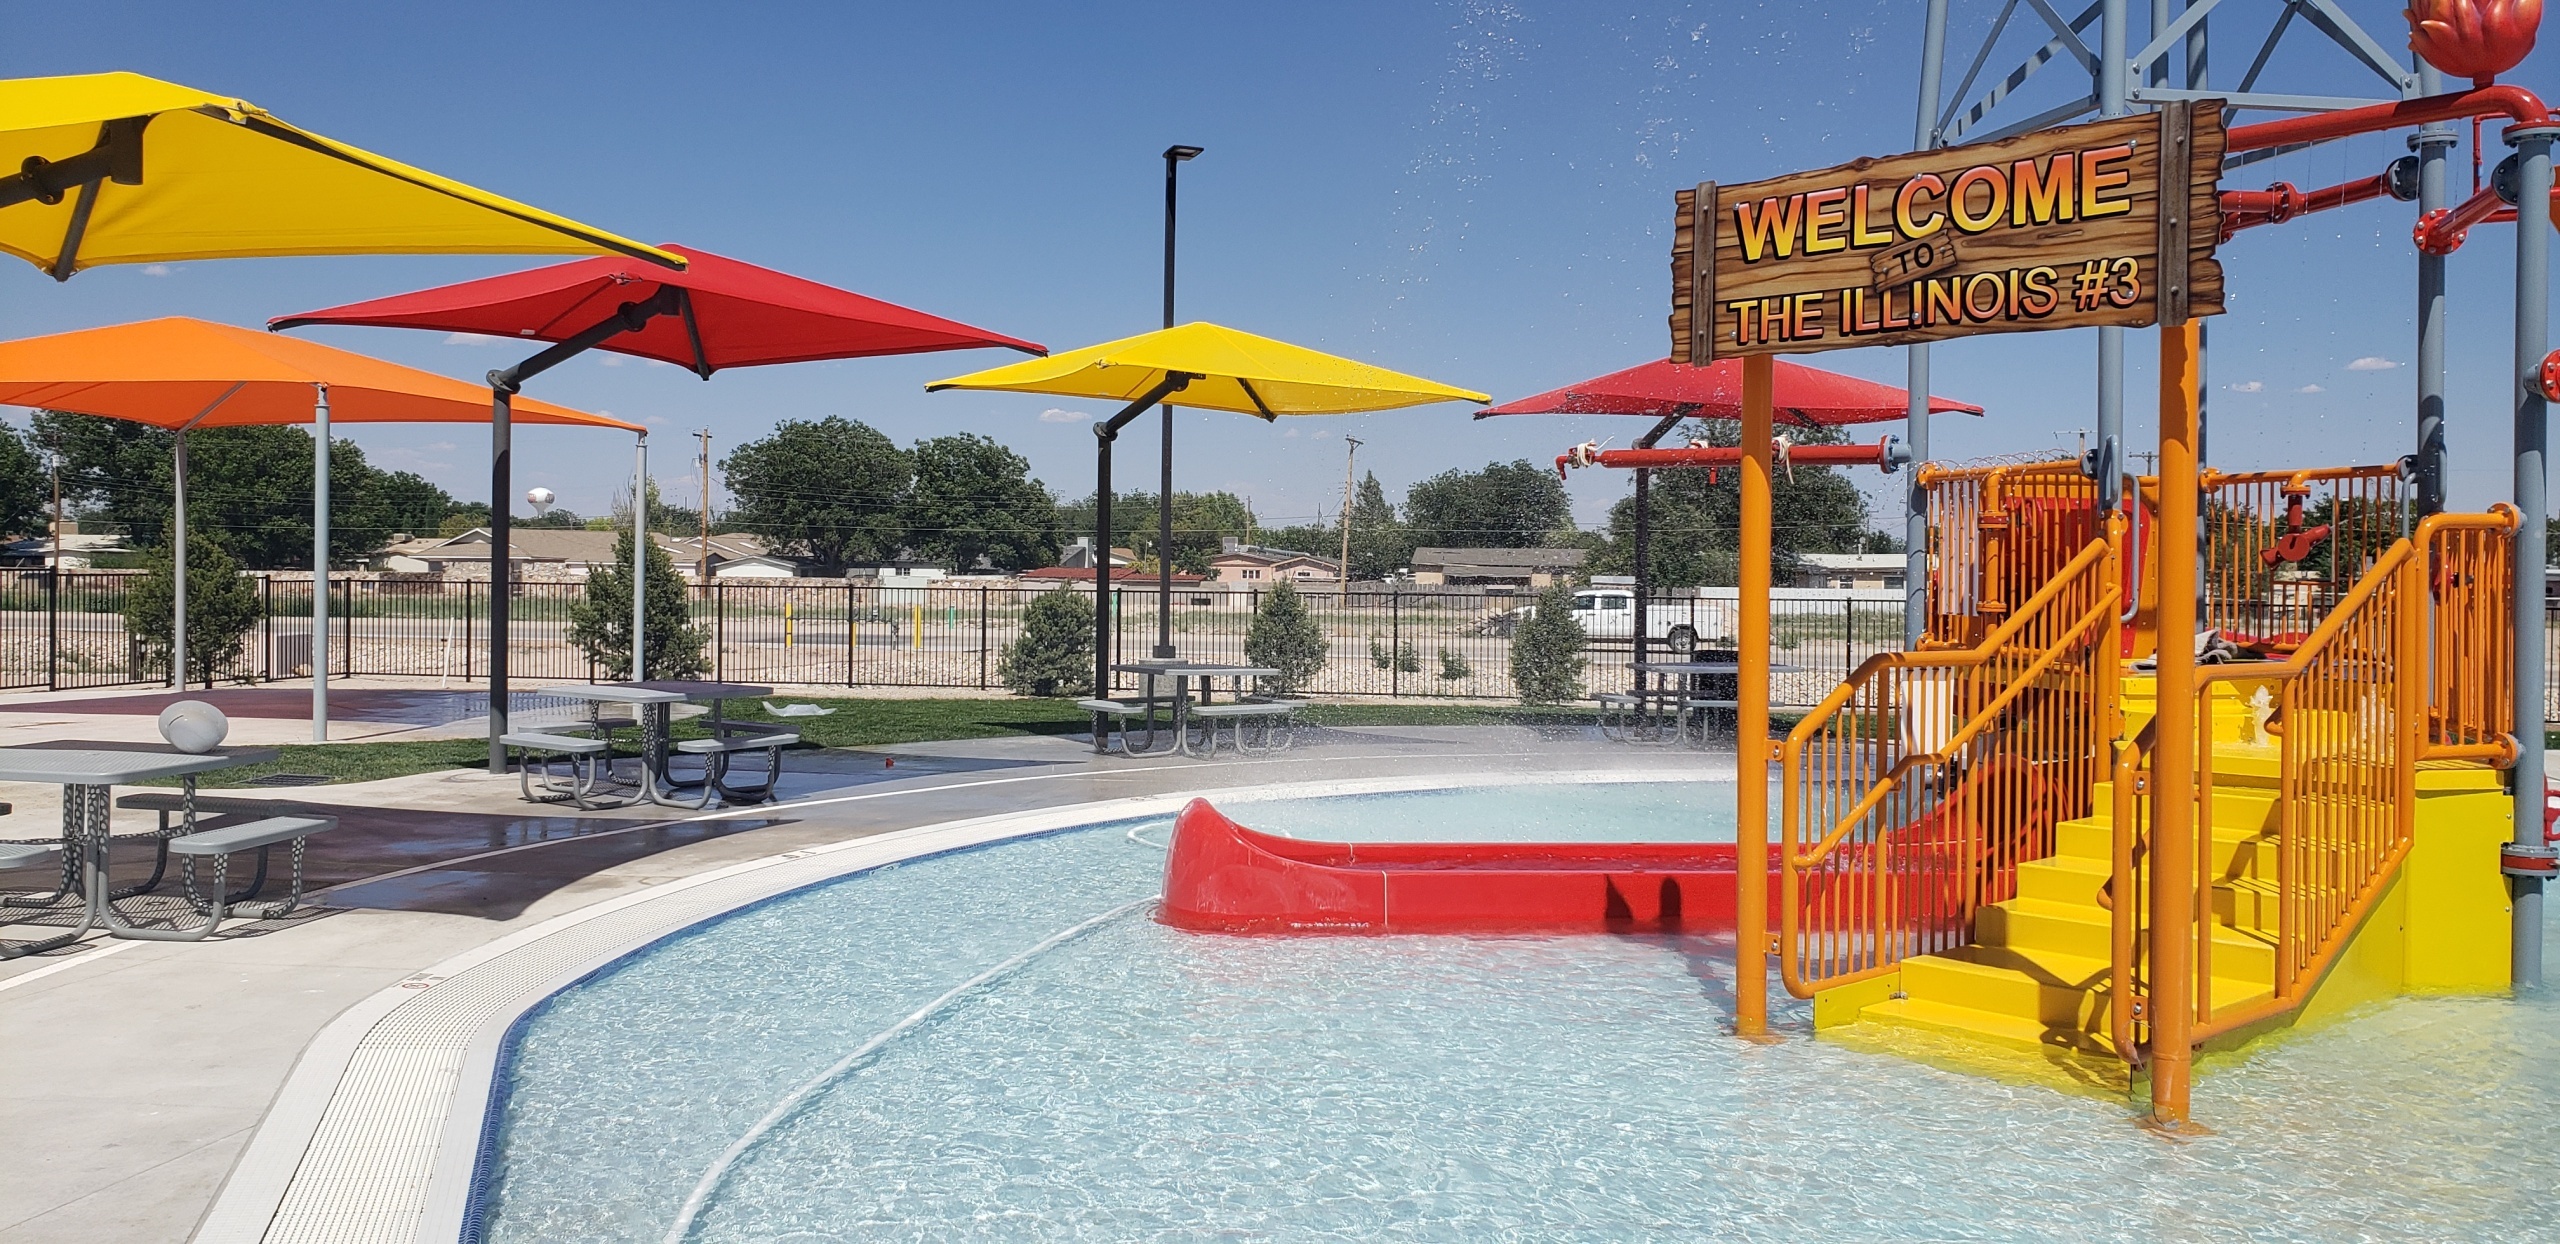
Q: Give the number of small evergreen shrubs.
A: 5